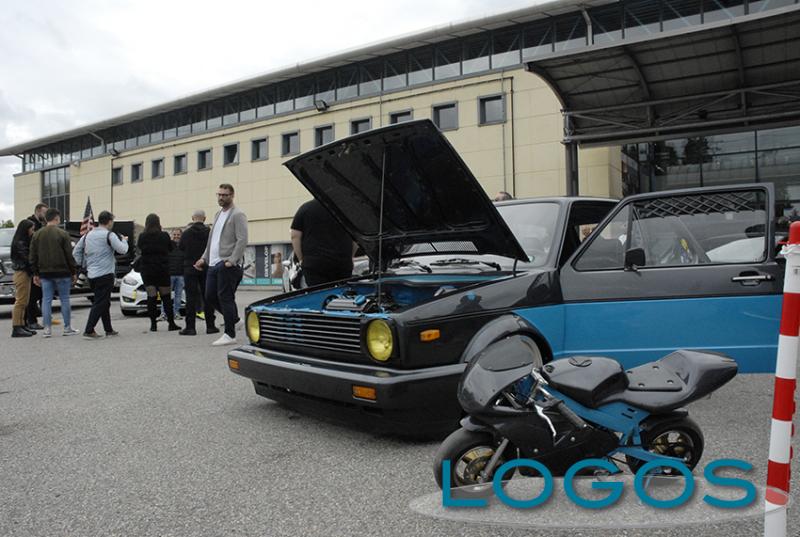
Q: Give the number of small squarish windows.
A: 13